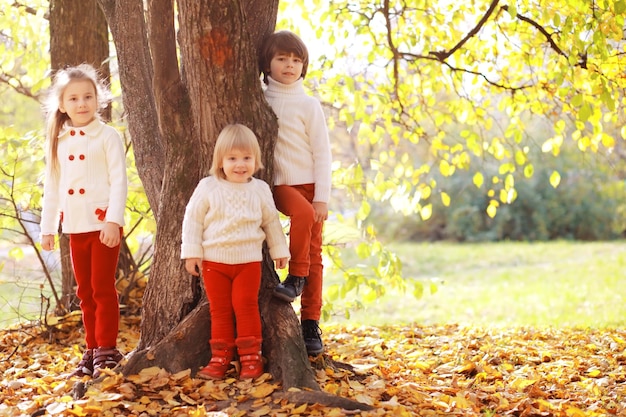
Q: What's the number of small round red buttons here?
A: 6